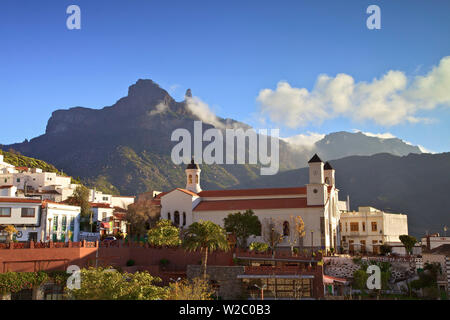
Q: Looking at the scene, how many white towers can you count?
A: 3